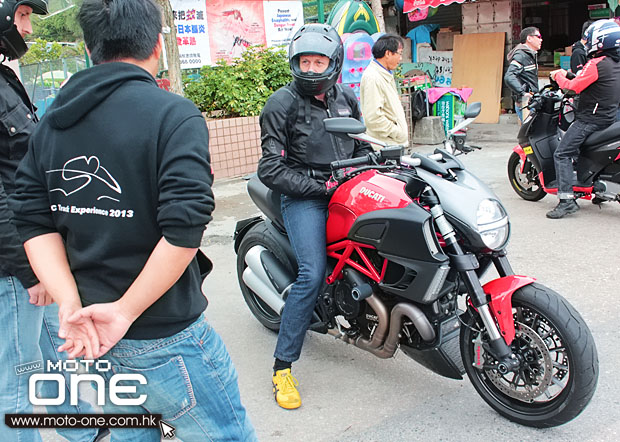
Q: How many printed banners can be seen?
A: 1